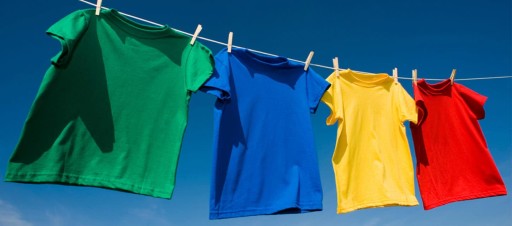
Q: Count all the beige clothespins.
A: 8